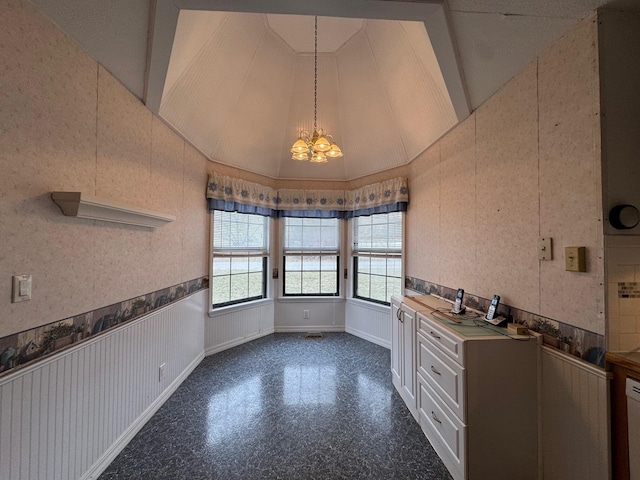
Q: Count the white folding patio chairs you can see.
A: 0